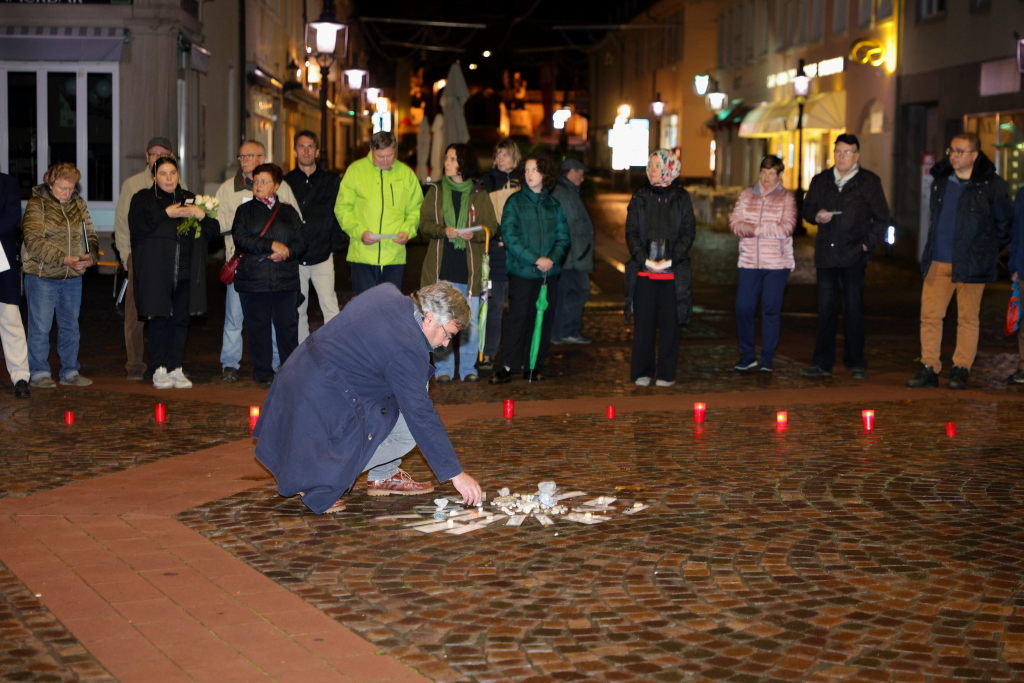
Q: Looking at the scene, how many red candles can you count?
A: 9